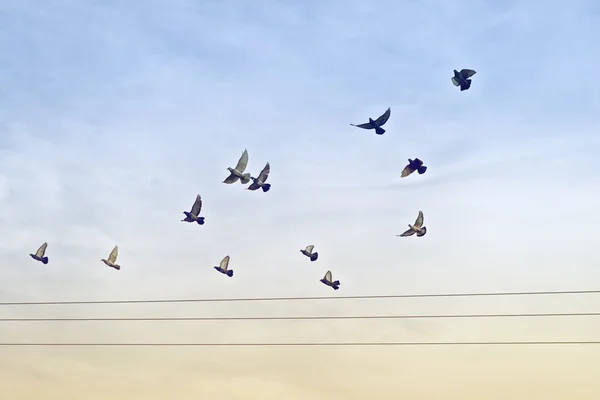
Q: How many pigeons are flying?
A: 12